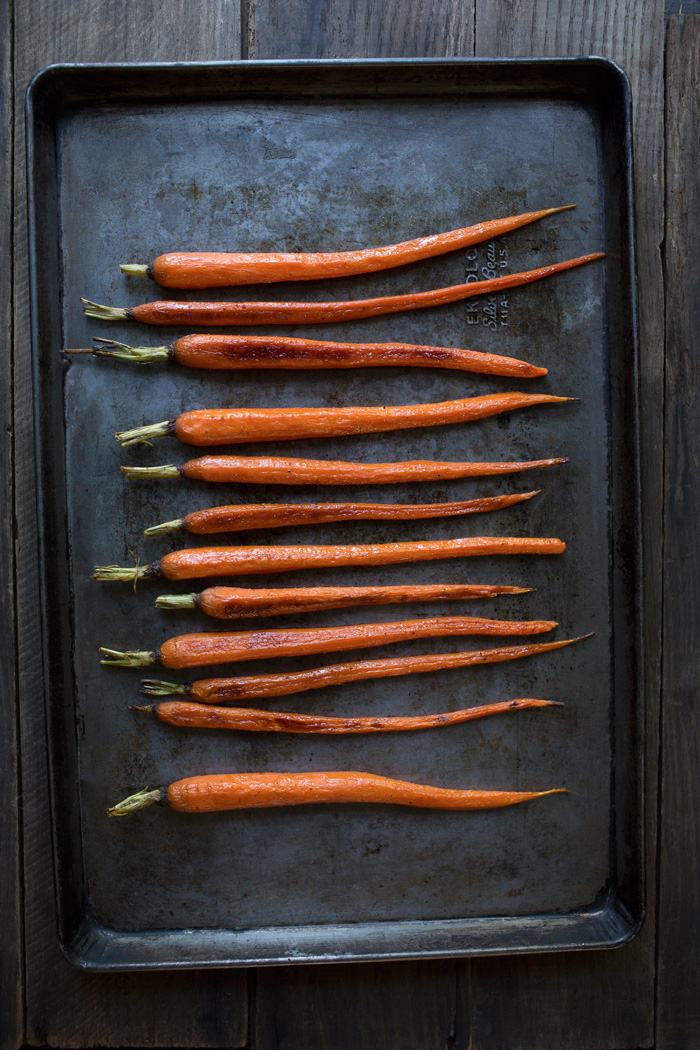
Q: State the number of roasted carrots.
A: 12